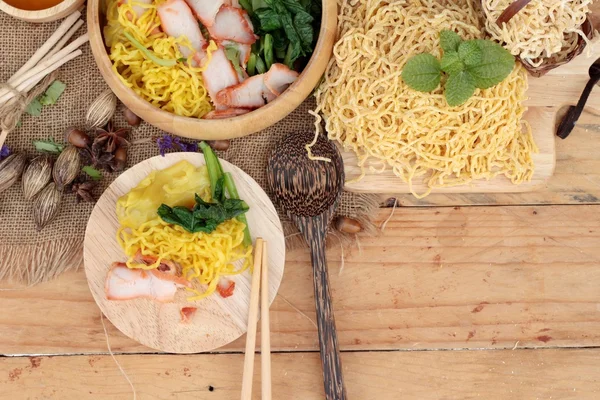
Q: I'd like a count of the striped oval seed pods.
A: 5